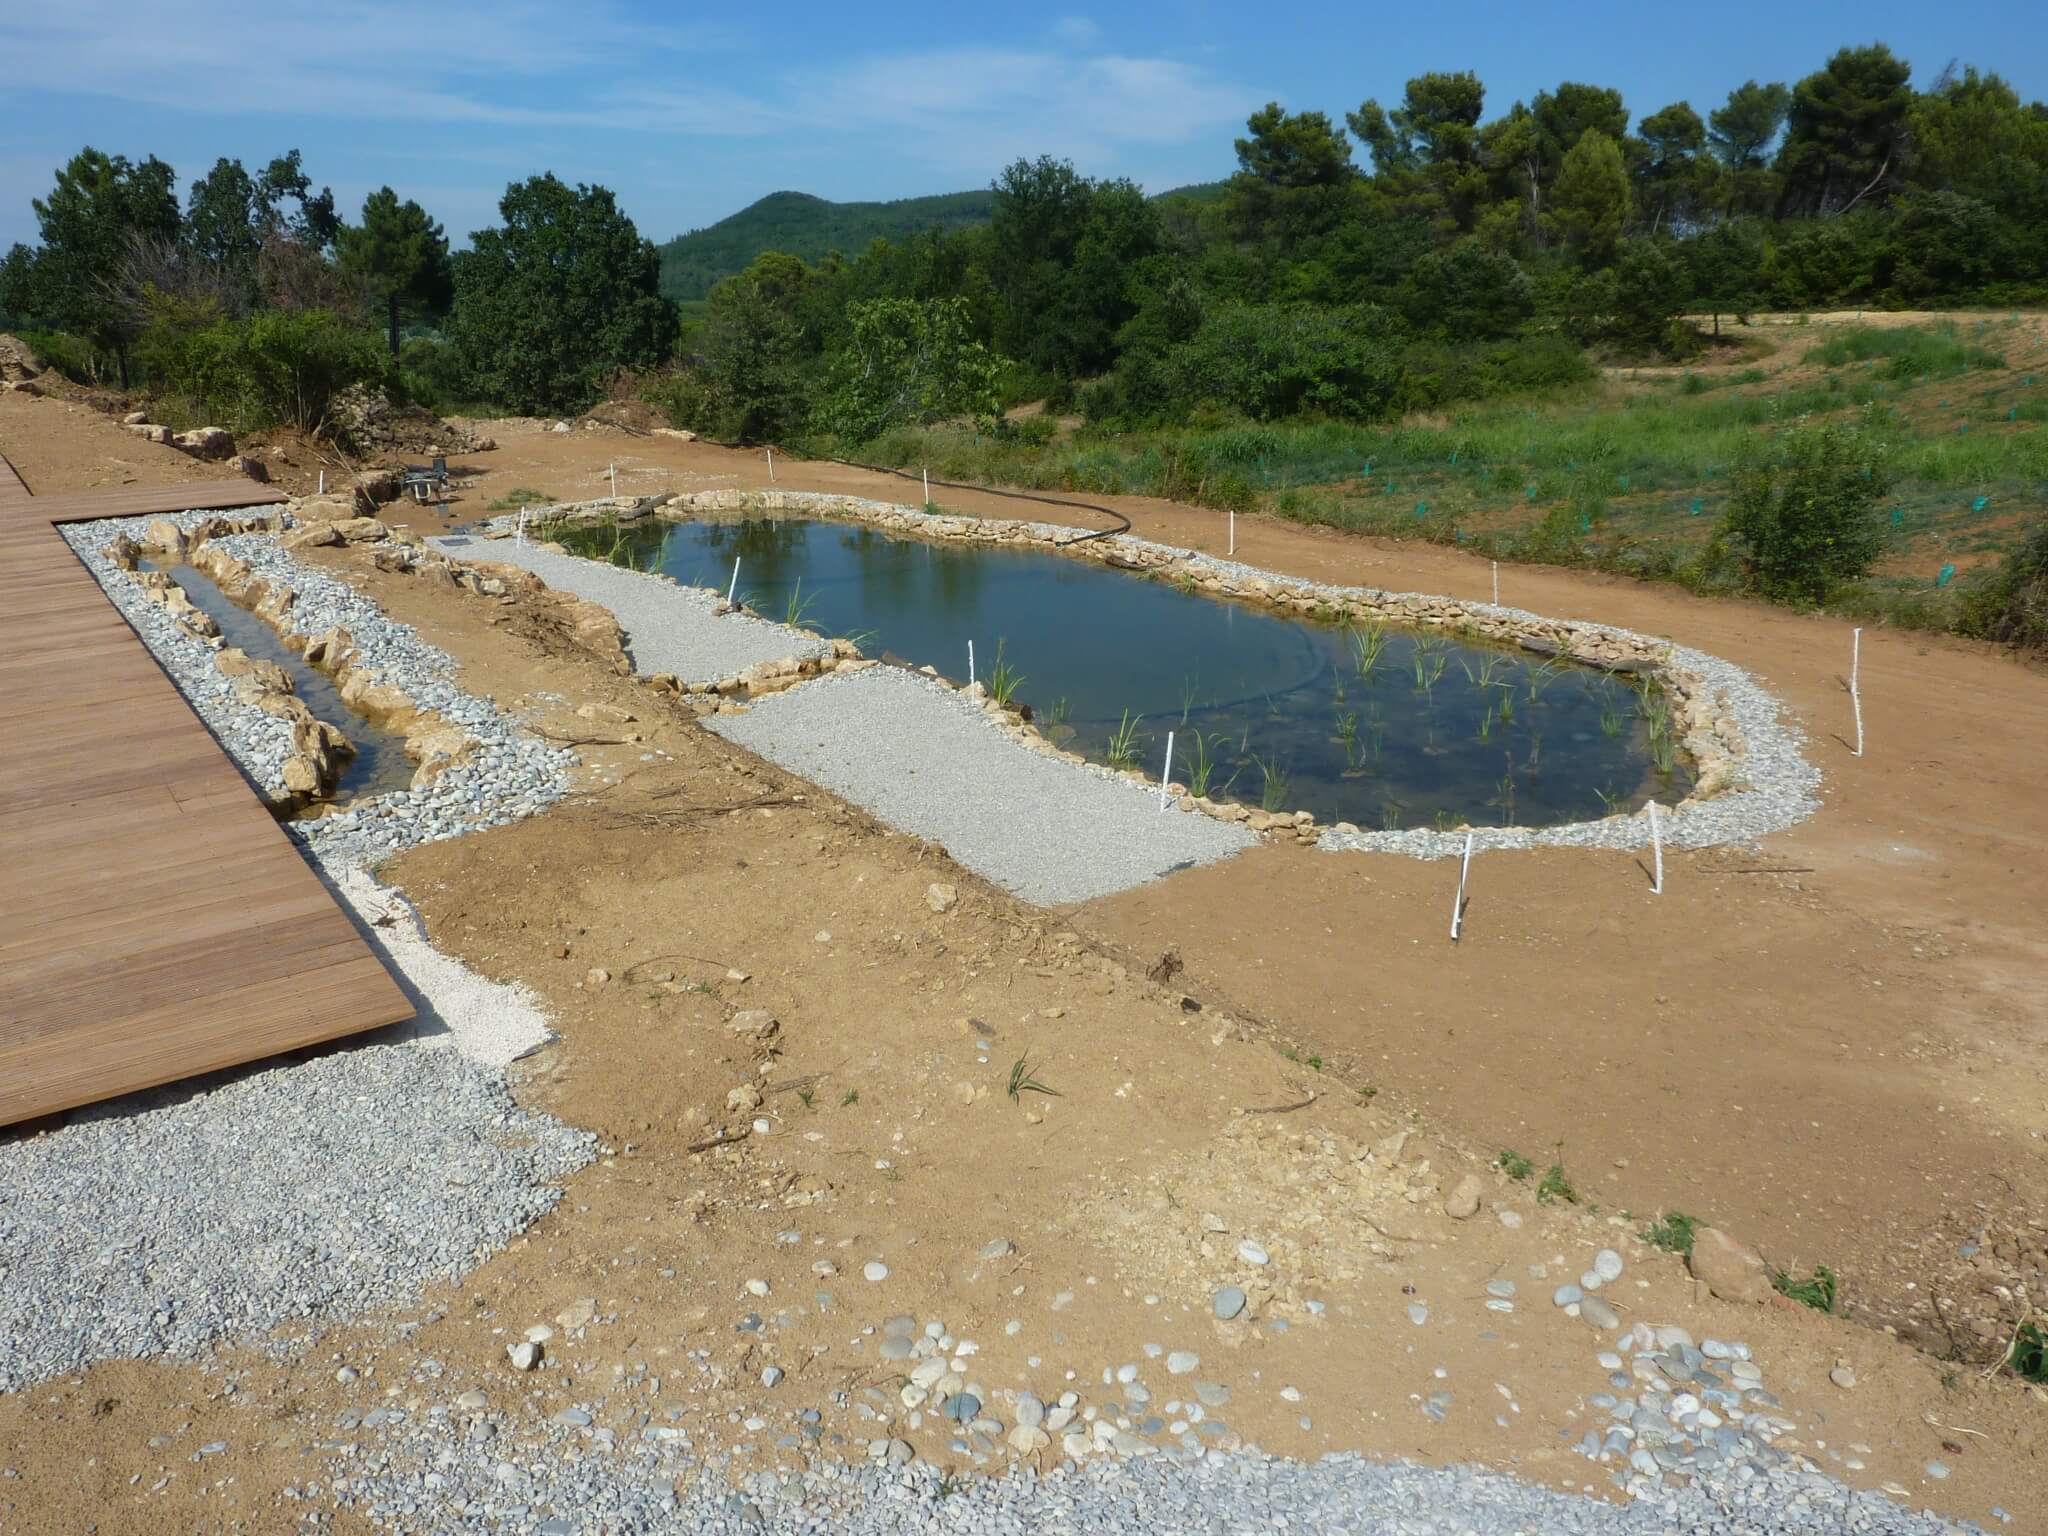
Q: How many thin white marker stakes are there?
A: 13